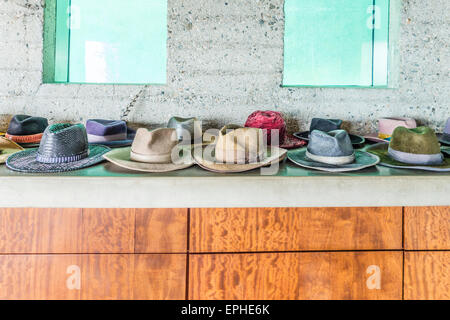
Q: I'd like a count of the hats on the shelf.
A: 13